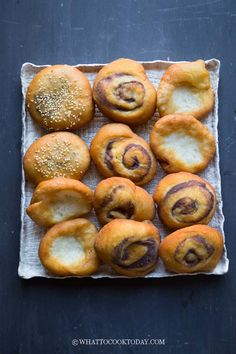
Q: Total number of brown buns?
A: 12